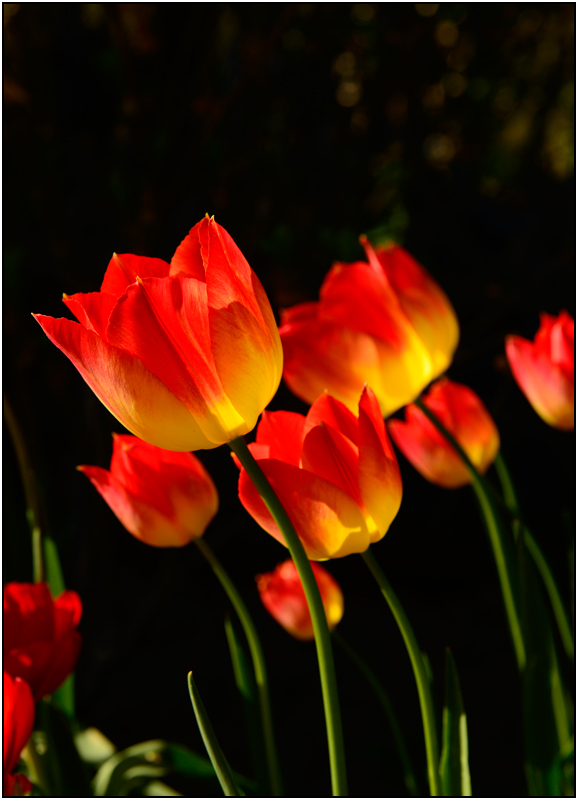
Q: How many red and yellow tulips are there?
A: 7